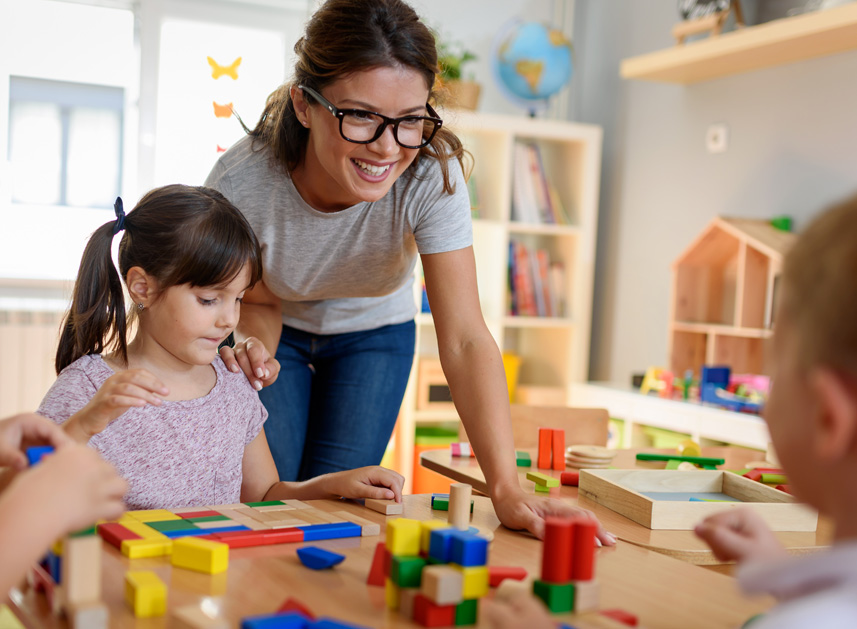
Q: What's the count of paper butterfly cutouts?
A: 3